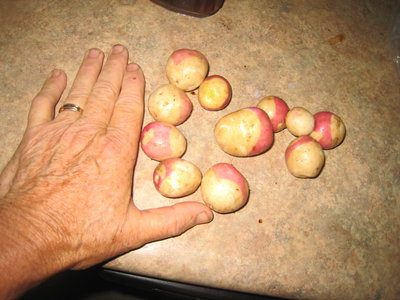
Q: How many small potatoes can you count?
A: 11